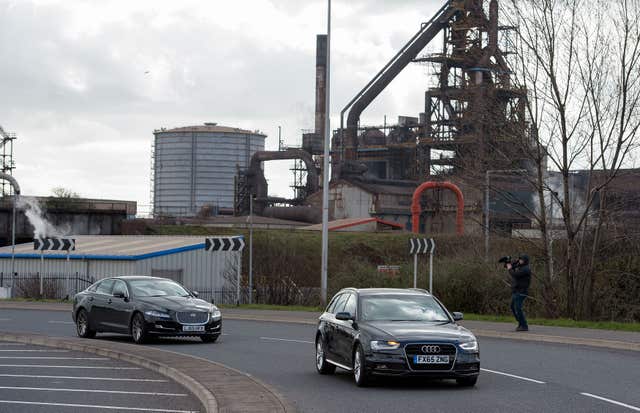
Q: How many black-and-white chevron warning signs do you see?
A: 3